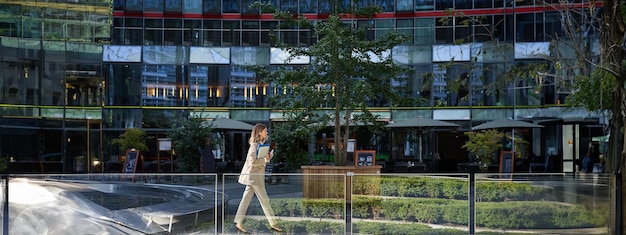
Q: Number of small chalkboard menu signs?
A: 3